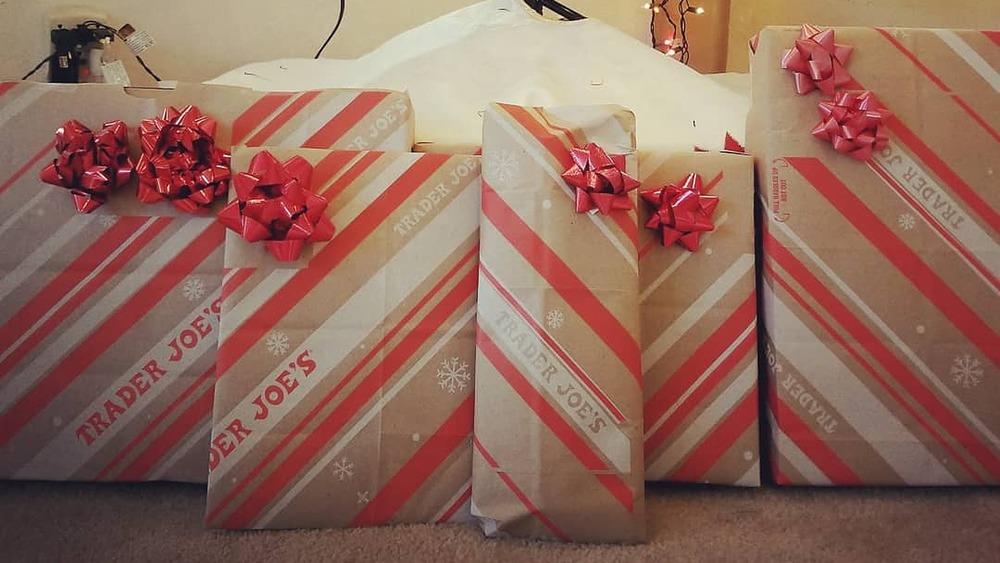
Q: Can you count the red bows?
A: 7